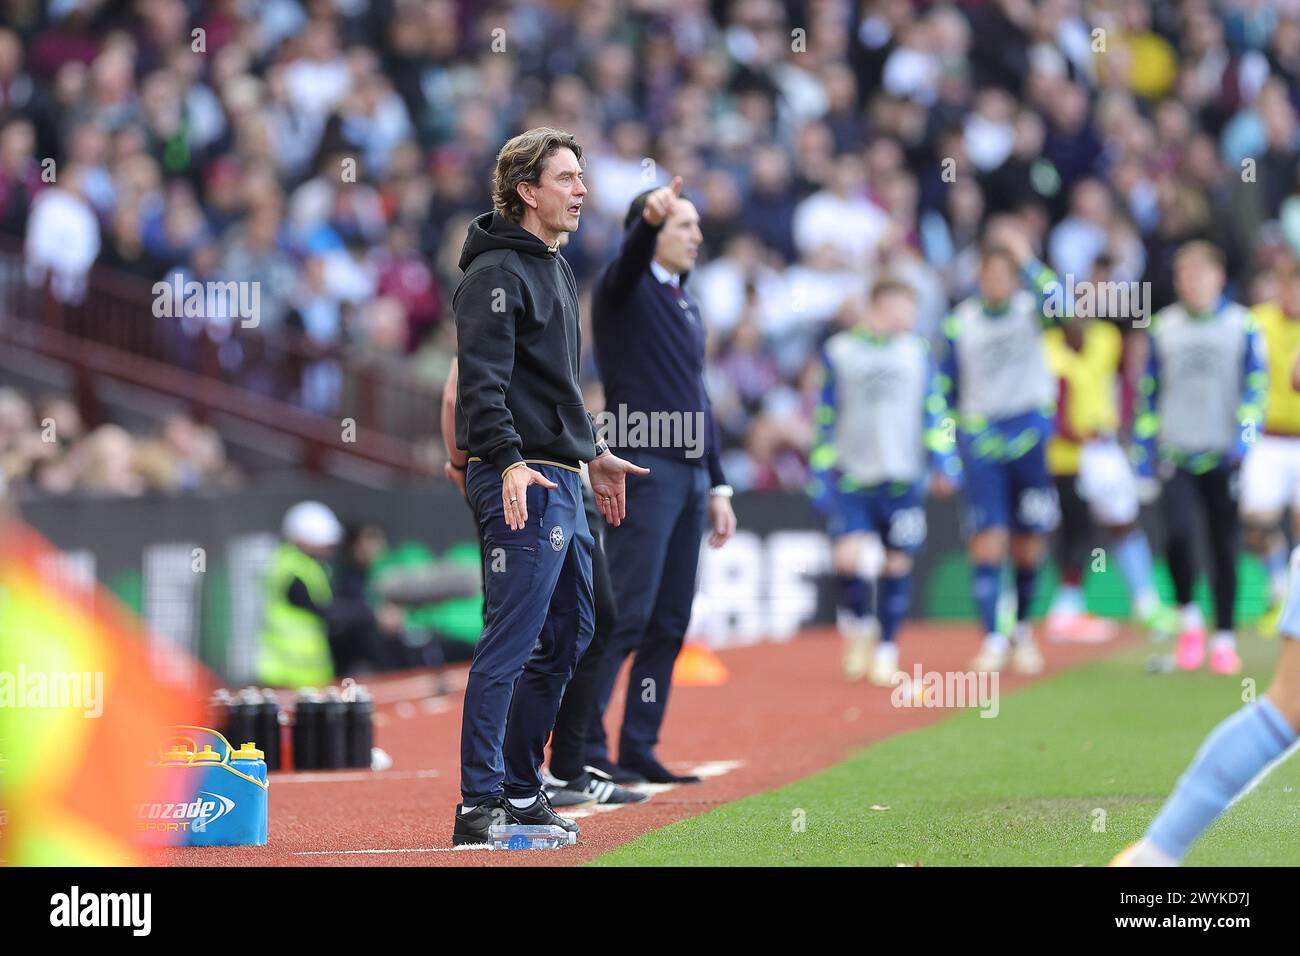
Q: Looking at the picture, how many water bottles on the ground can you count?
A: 1